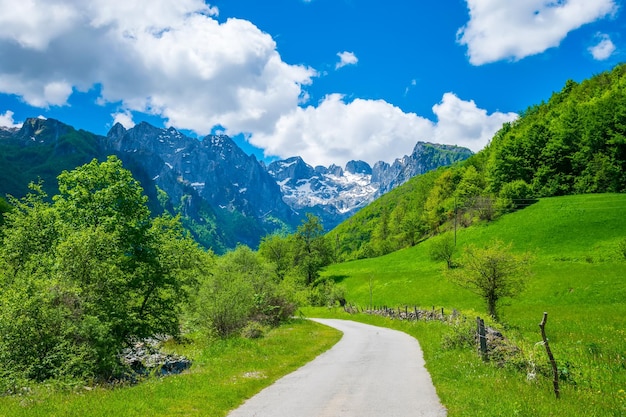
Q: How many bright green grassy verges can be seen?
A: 2